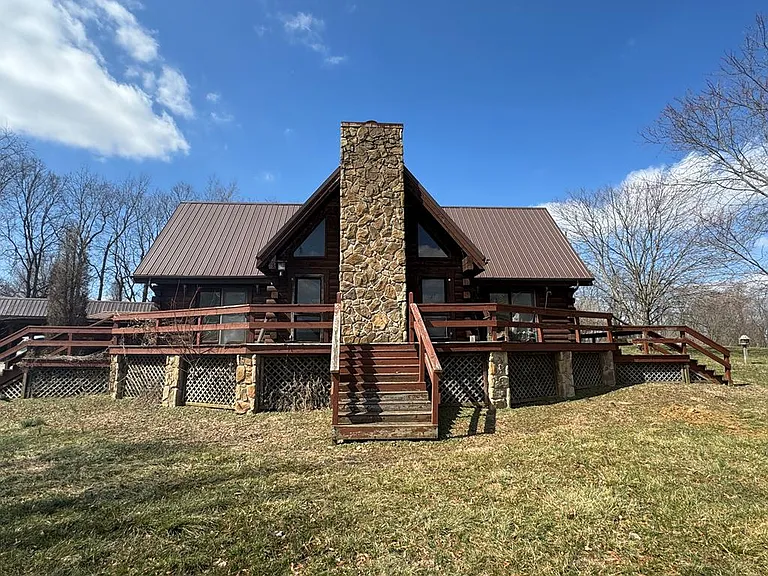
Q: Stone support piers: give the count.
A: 6